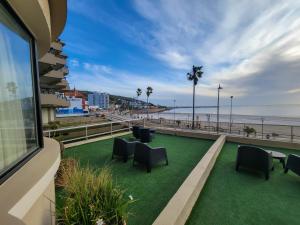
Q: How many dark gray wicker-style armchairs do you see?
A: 6